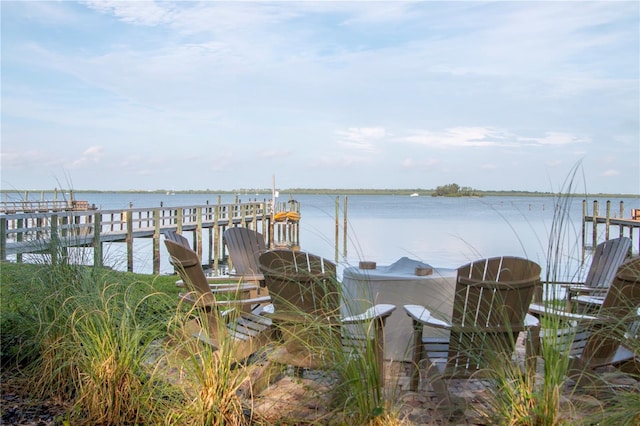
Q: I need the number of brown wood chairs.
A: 7